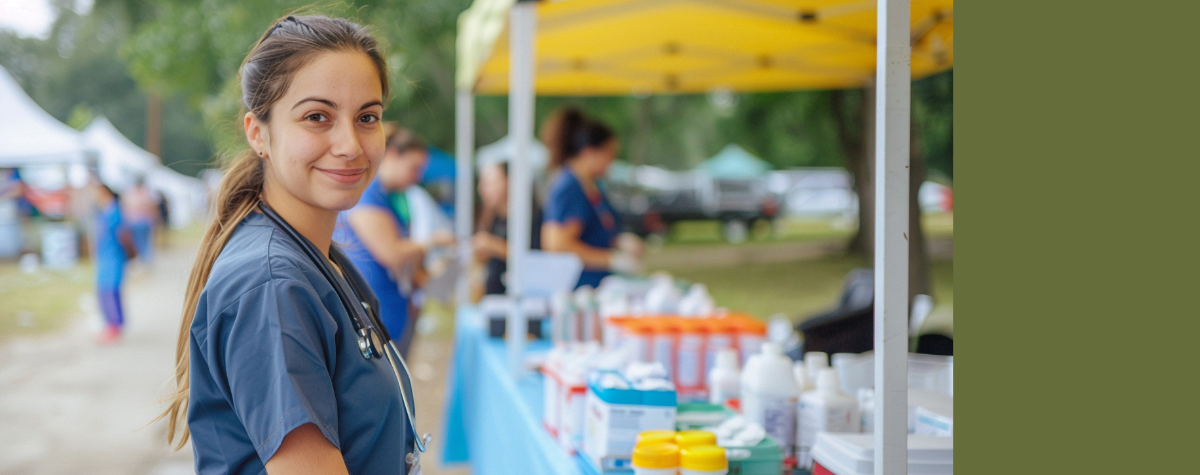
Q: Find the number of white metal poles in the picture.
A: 3